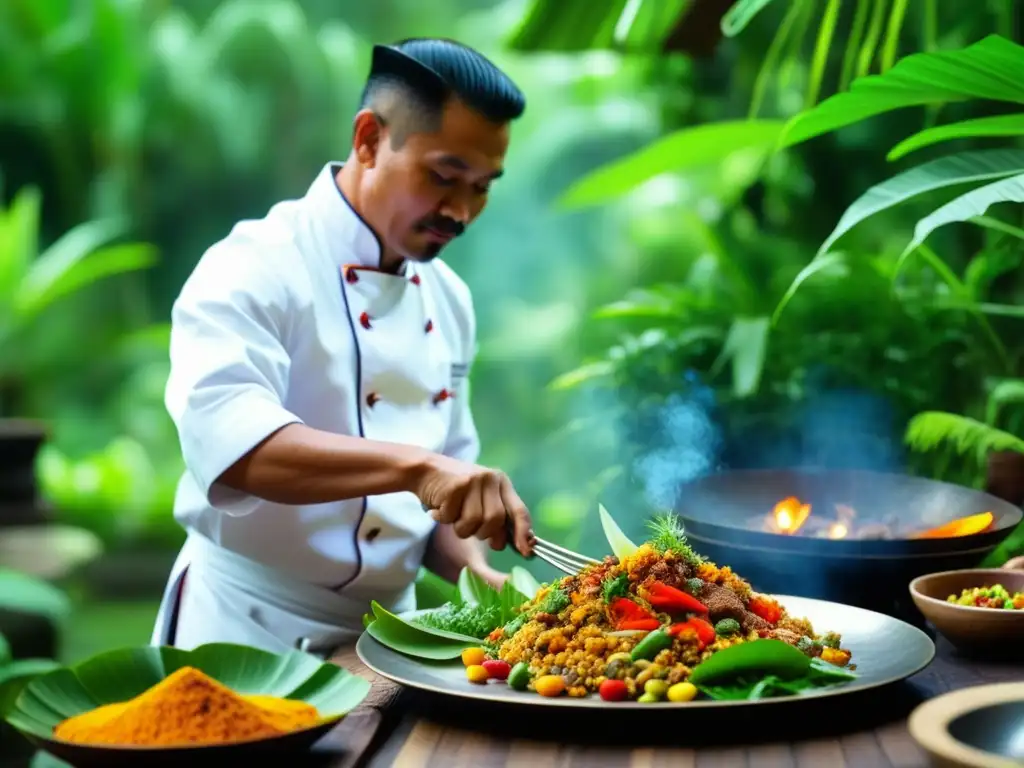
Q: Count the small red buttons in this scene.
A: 6